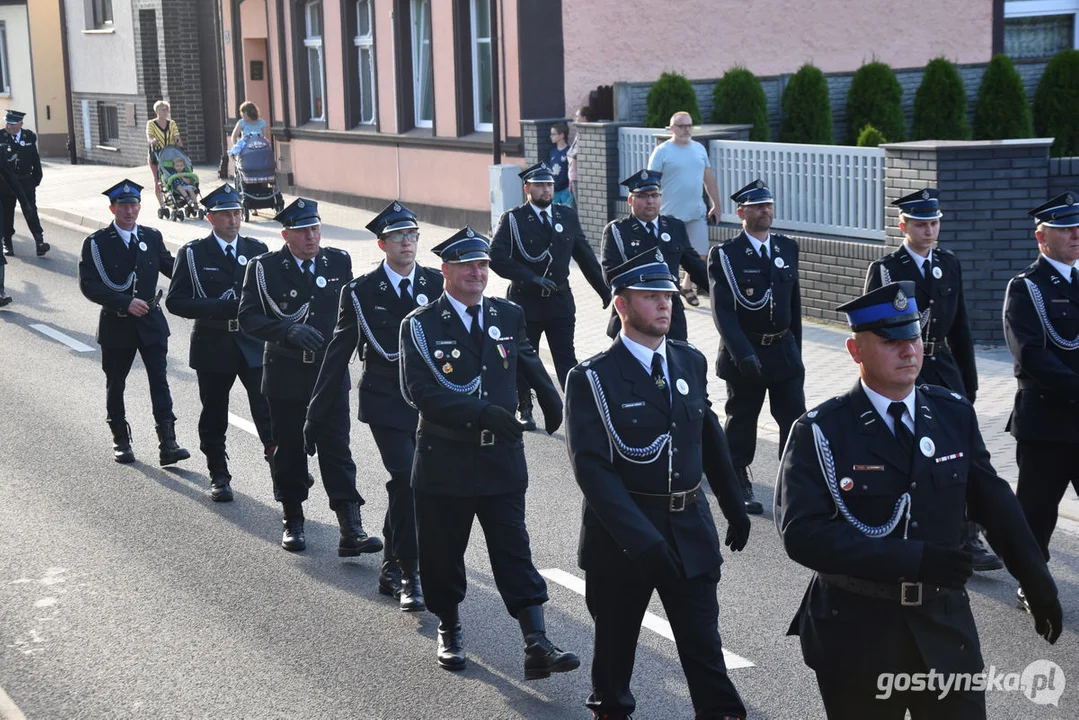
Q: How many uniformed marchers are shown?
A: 13